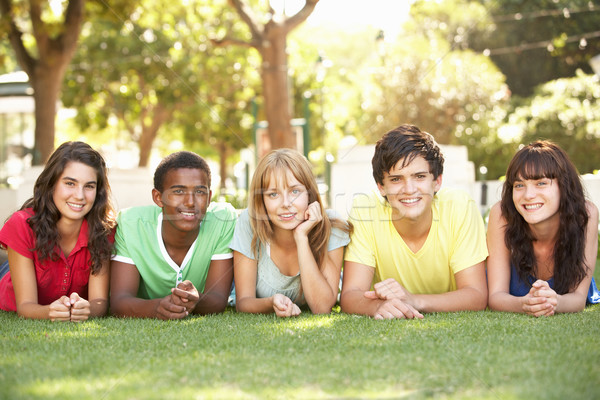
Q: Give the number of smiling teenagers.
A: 5